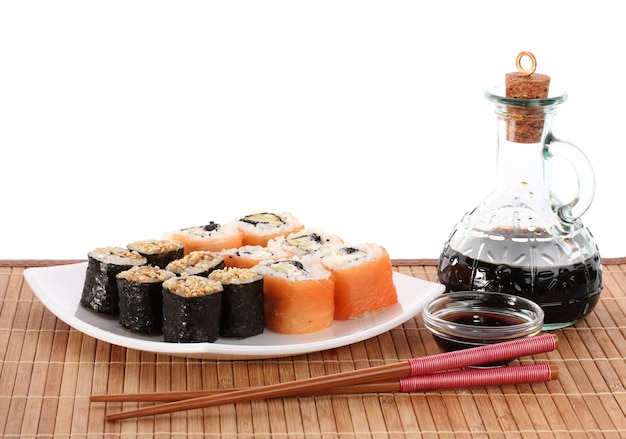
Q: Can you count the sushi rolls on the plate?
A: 12